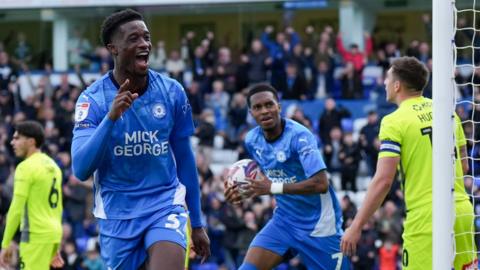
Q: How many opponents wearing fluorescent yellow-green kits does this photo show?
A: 2